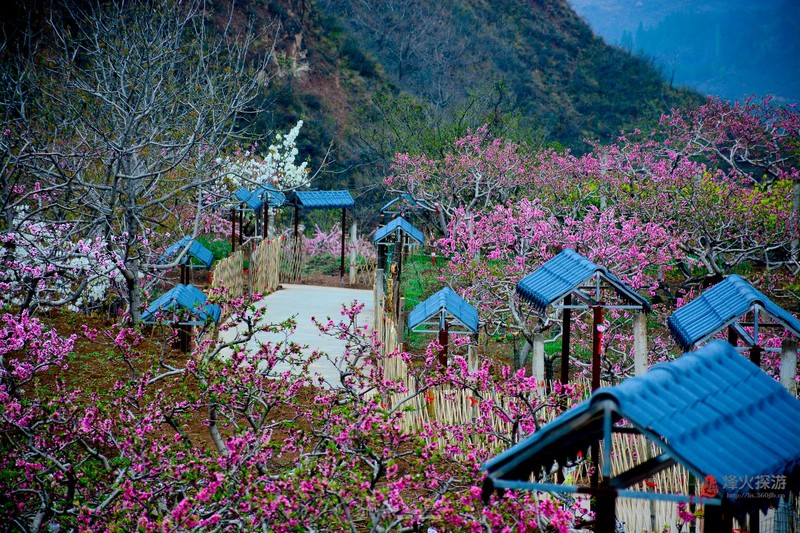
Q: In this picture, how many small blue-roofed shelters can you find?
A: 11